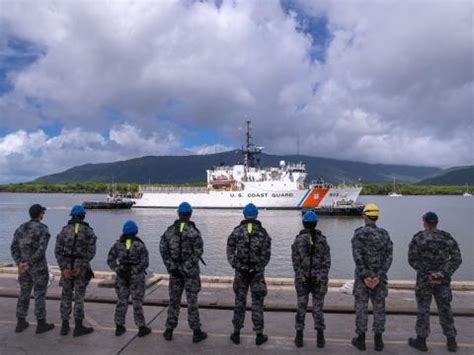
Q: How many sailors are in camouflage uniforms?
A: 8